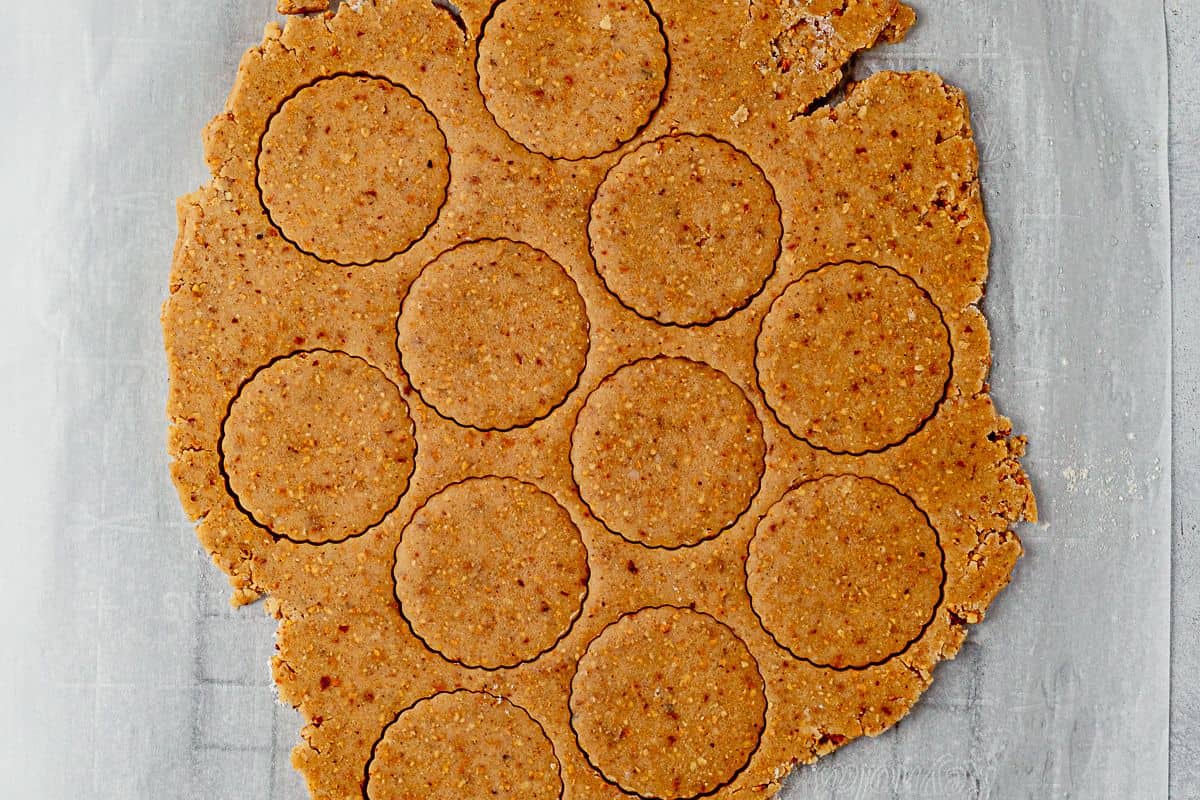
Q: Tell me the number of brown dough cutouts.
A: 11